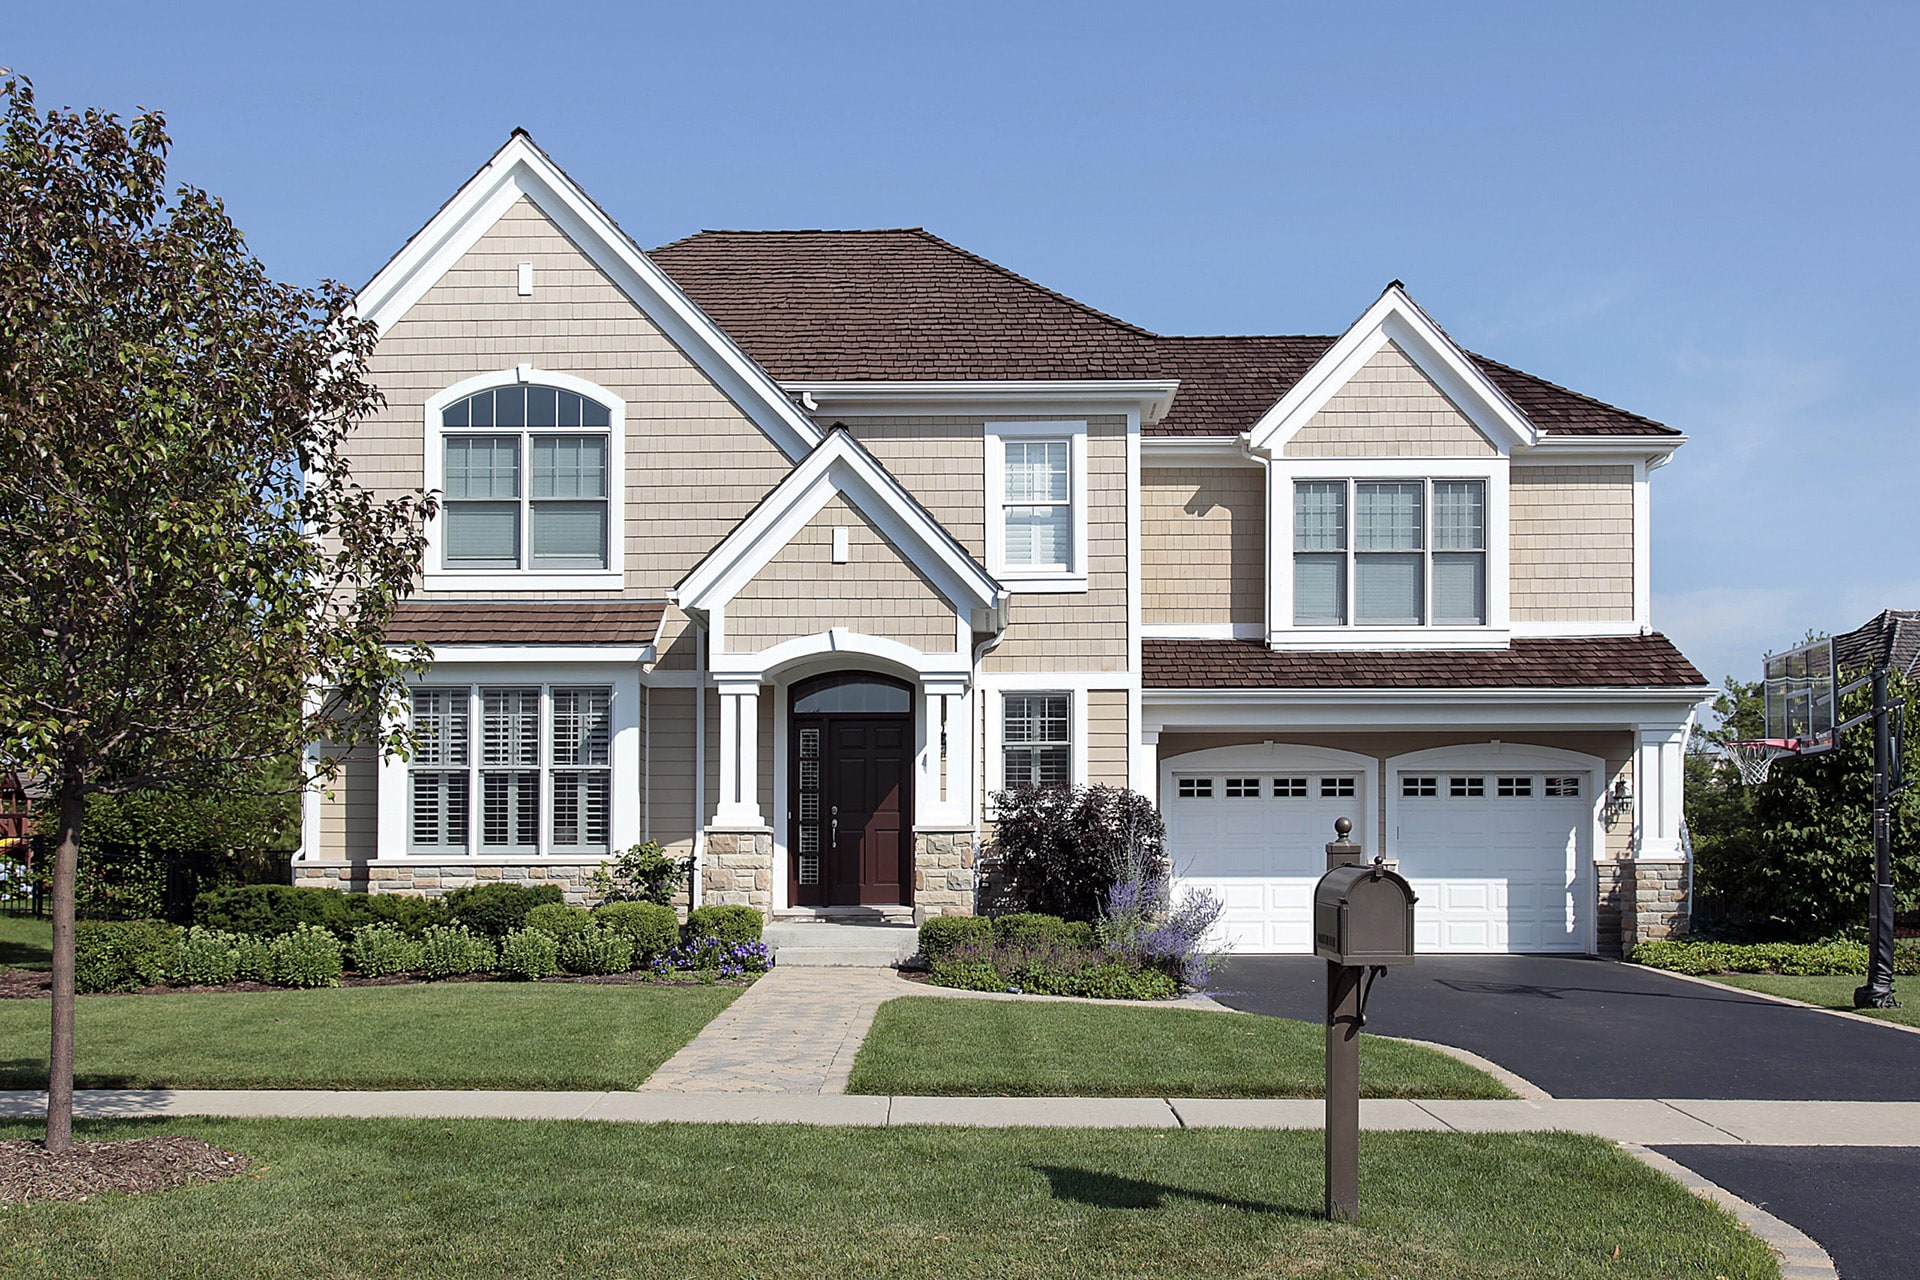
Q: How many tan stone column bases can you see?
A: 3